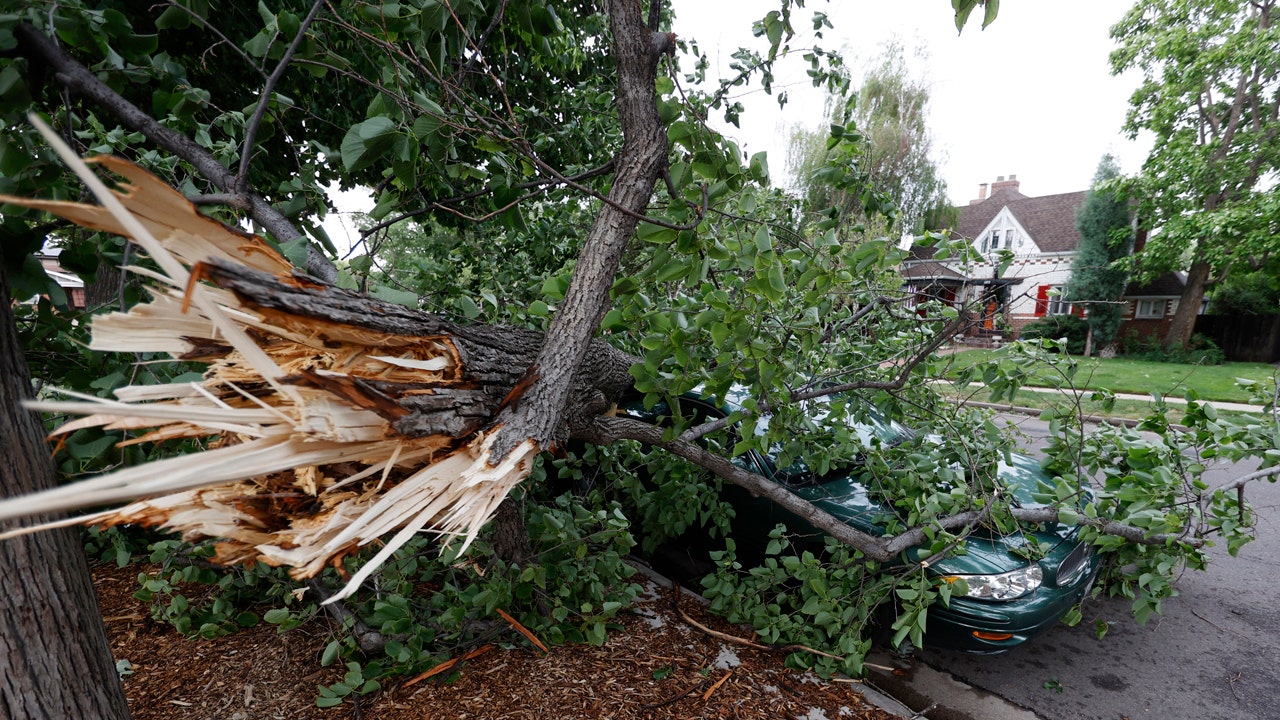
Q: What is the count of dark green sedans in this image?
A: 1